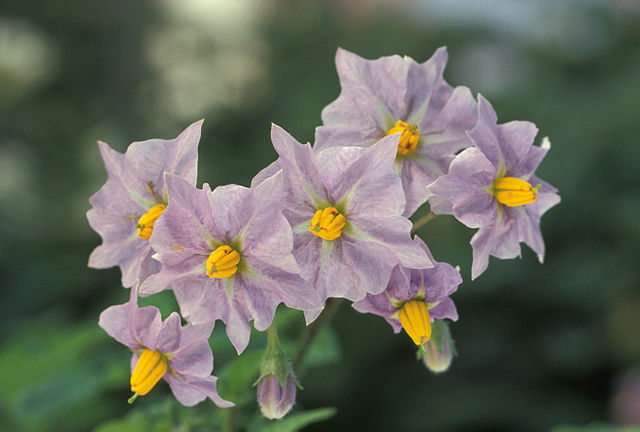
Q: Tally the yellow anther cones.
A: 7